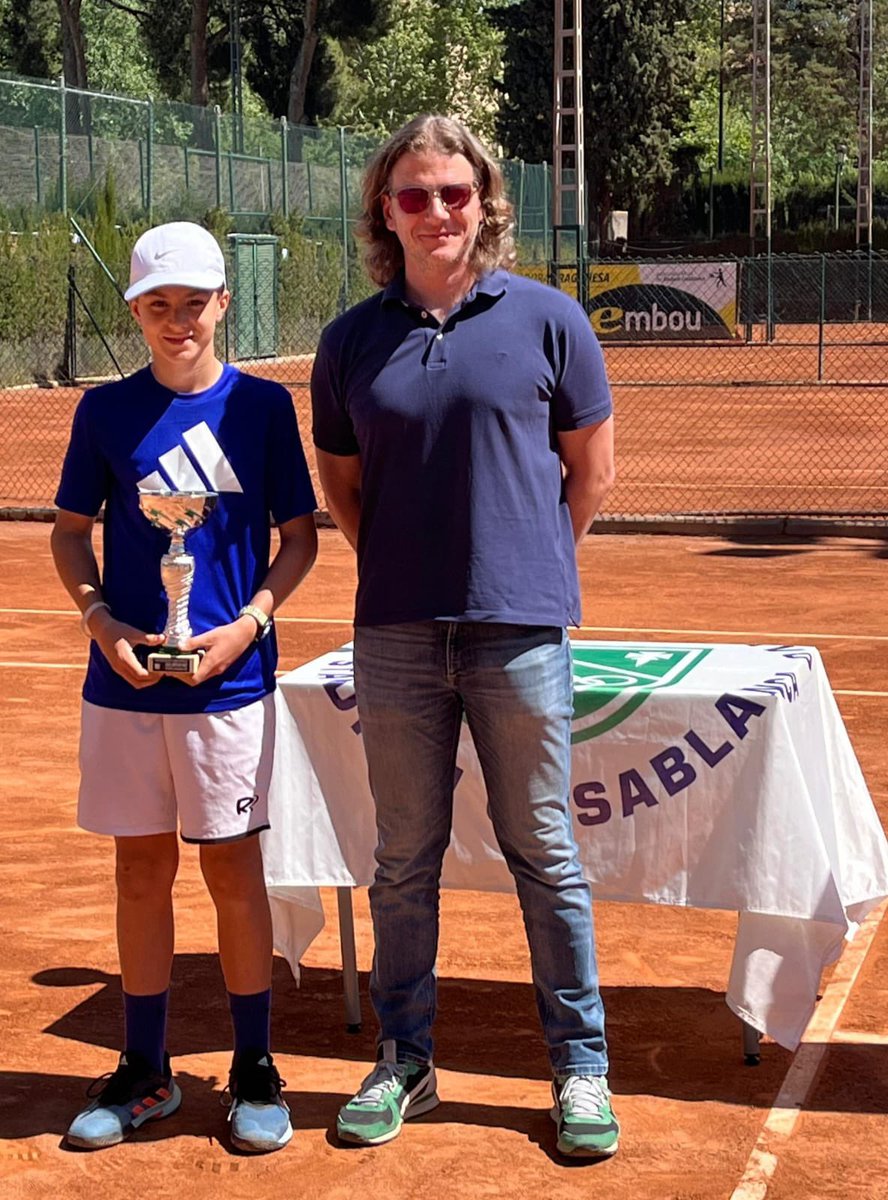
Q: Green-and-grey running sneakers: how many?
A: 2